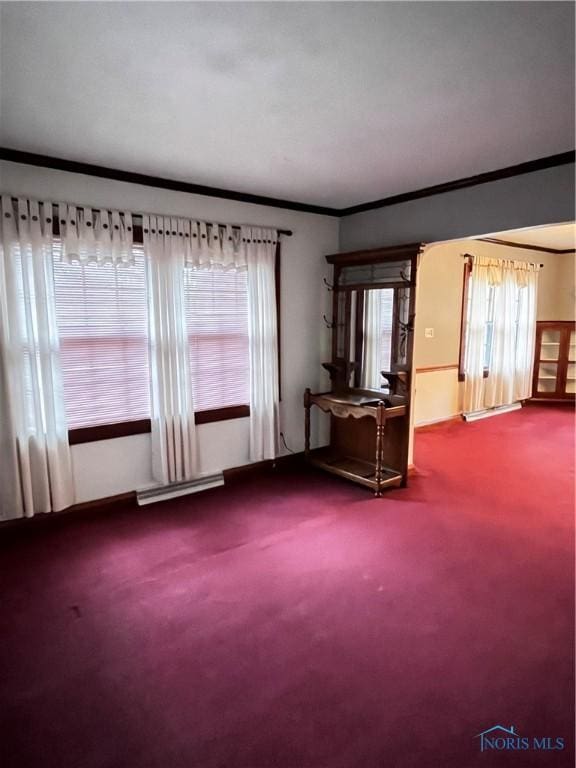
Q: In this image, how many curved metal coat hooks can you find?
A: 4